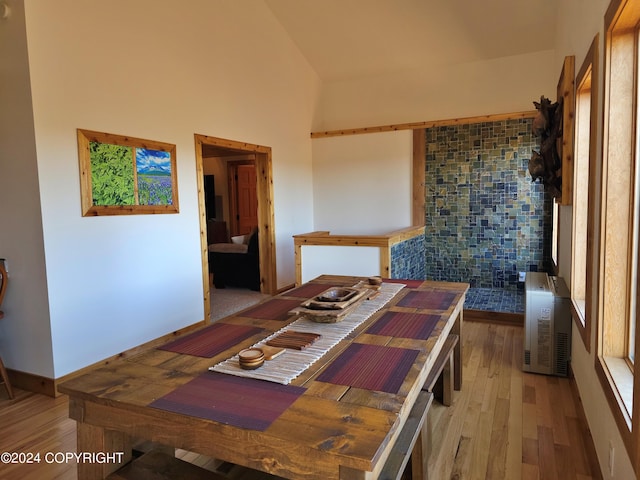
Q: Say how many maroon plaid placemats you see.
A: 8